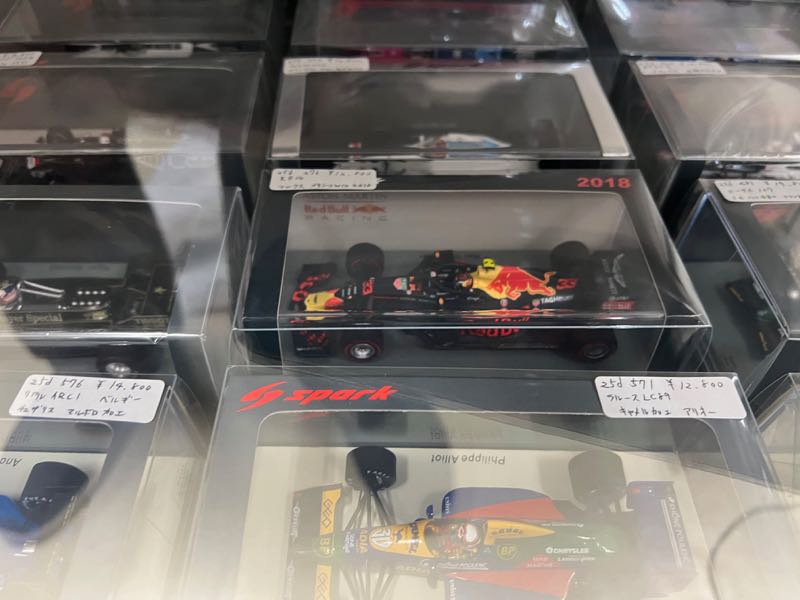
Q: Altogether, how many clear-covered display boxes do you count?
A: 12